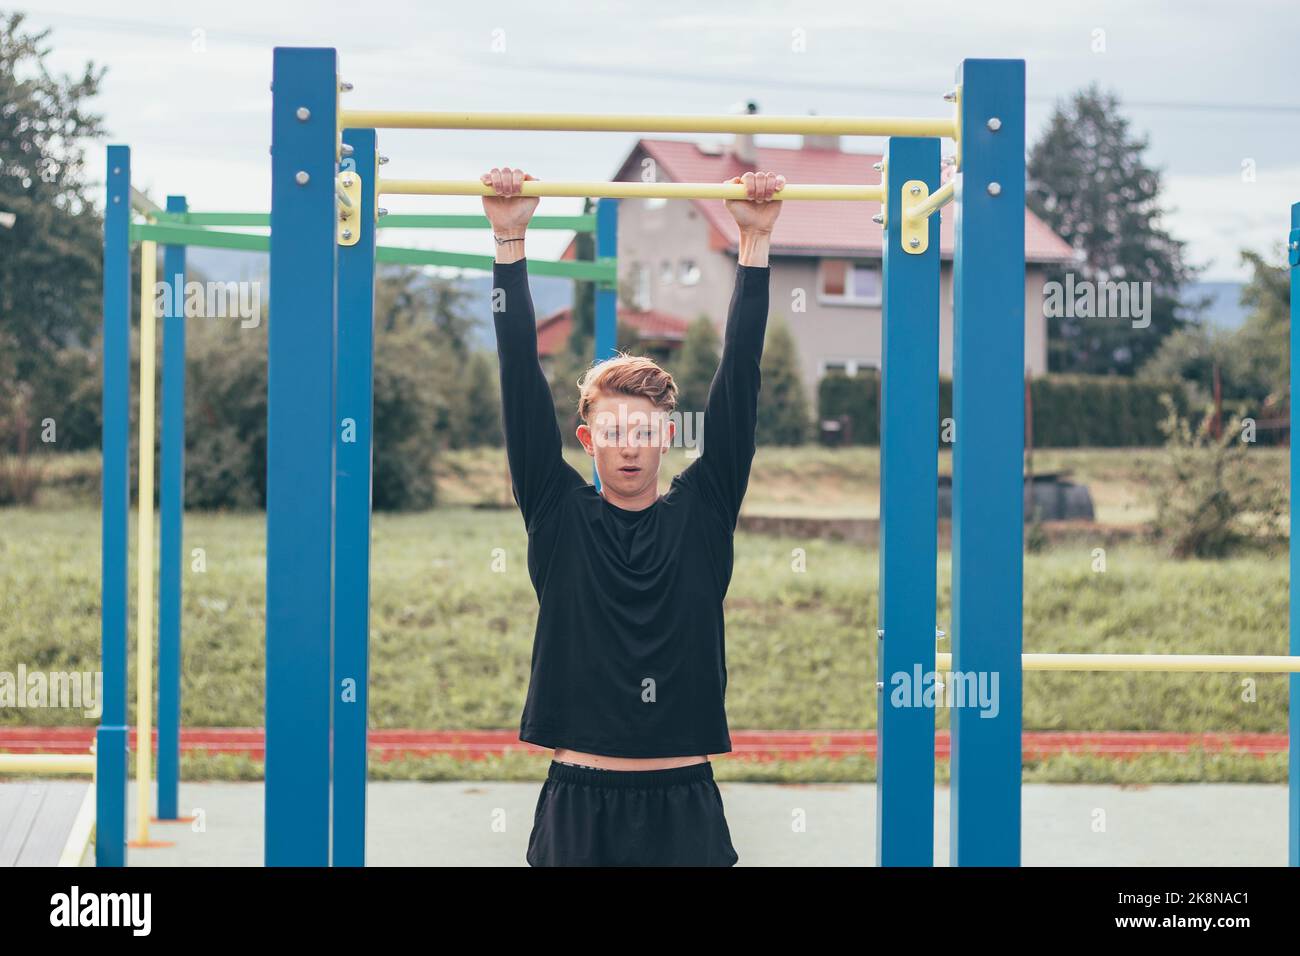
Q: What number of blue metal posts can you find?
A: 8